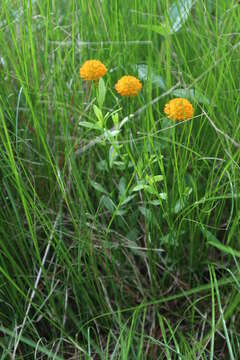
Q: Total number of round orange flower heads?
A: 3